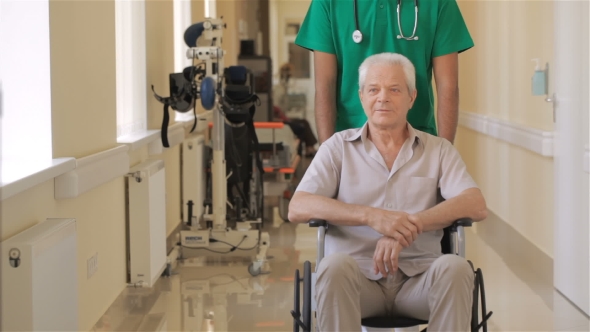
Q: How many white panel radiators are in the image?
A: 3